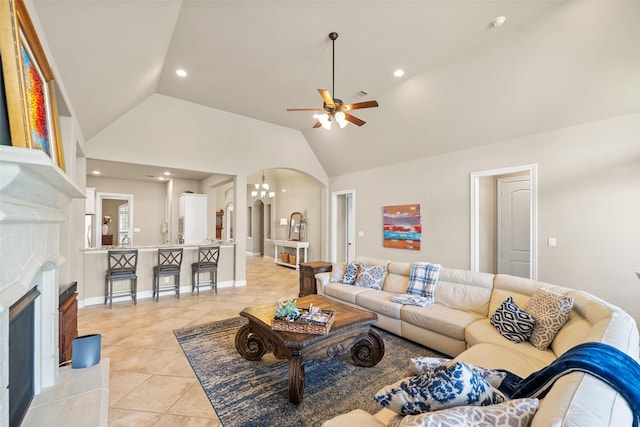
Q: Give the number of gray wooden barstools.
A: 3